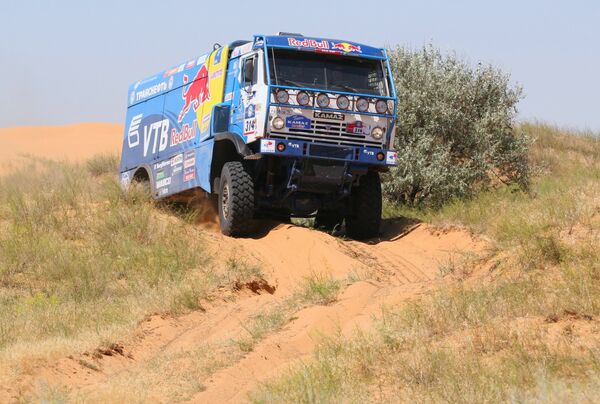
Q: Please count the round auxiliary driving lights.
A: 6